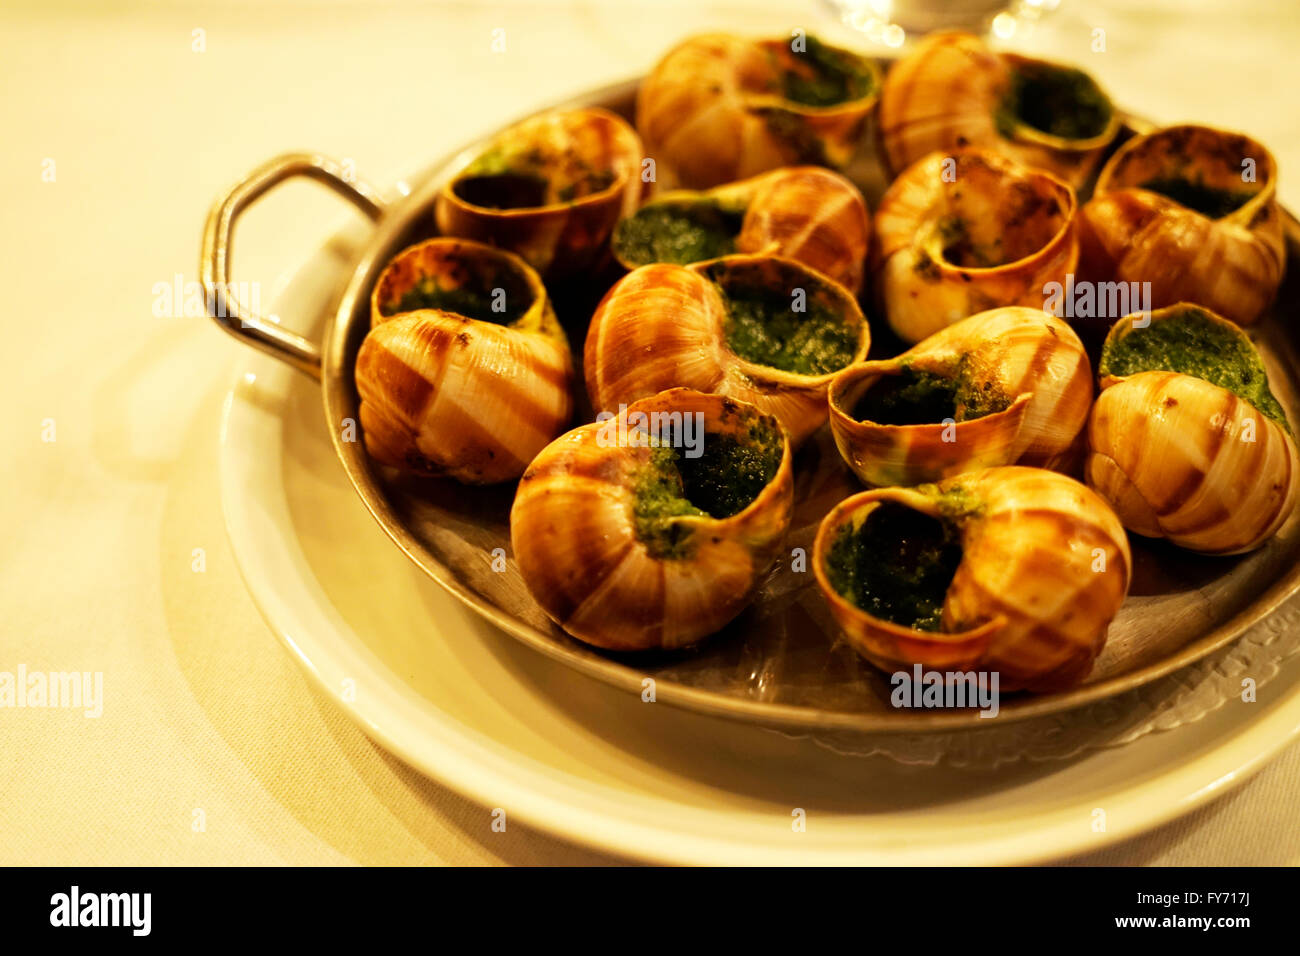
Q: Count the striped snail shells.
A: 12